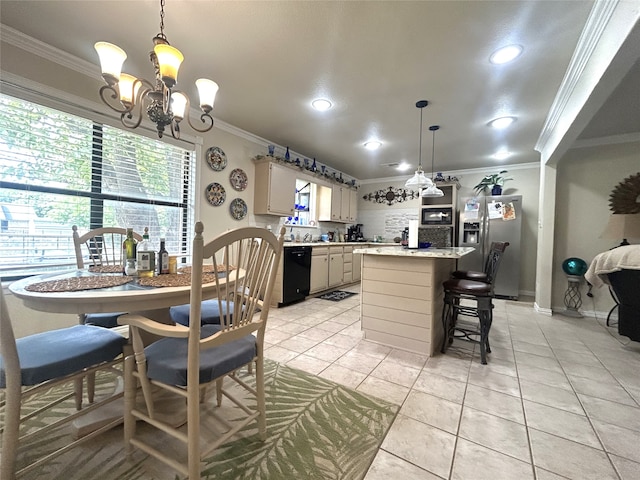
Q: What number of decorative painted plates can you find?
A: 4